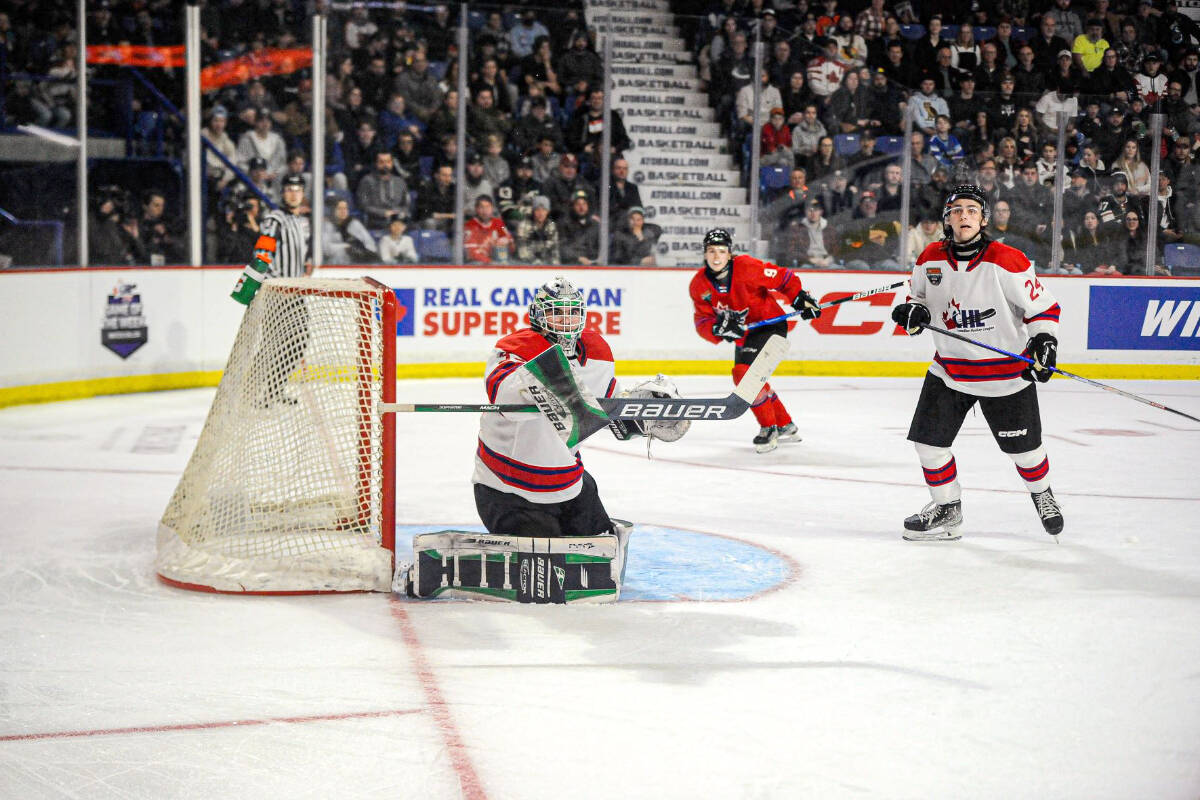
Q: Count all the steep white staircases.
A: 1